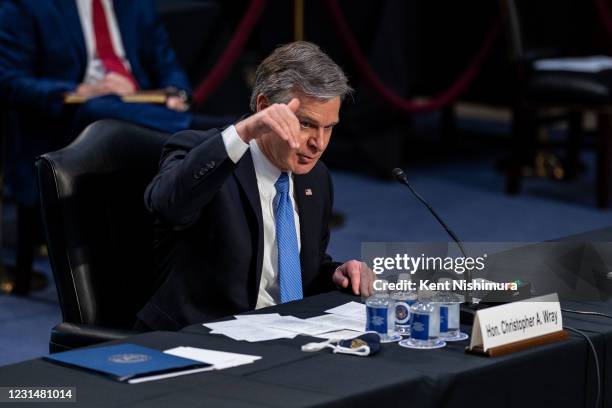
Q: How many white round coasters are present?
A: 3